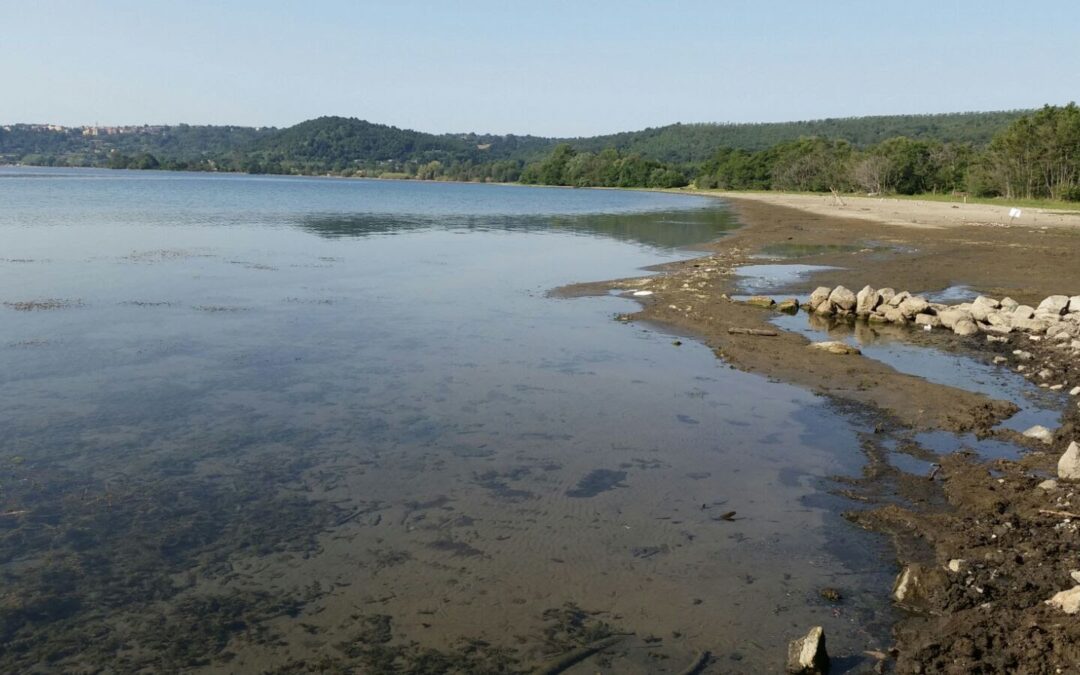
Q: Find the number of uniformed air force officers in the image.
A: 0